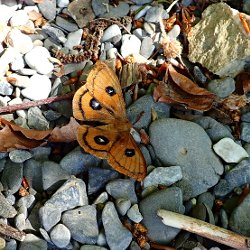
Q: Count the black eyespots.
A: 4